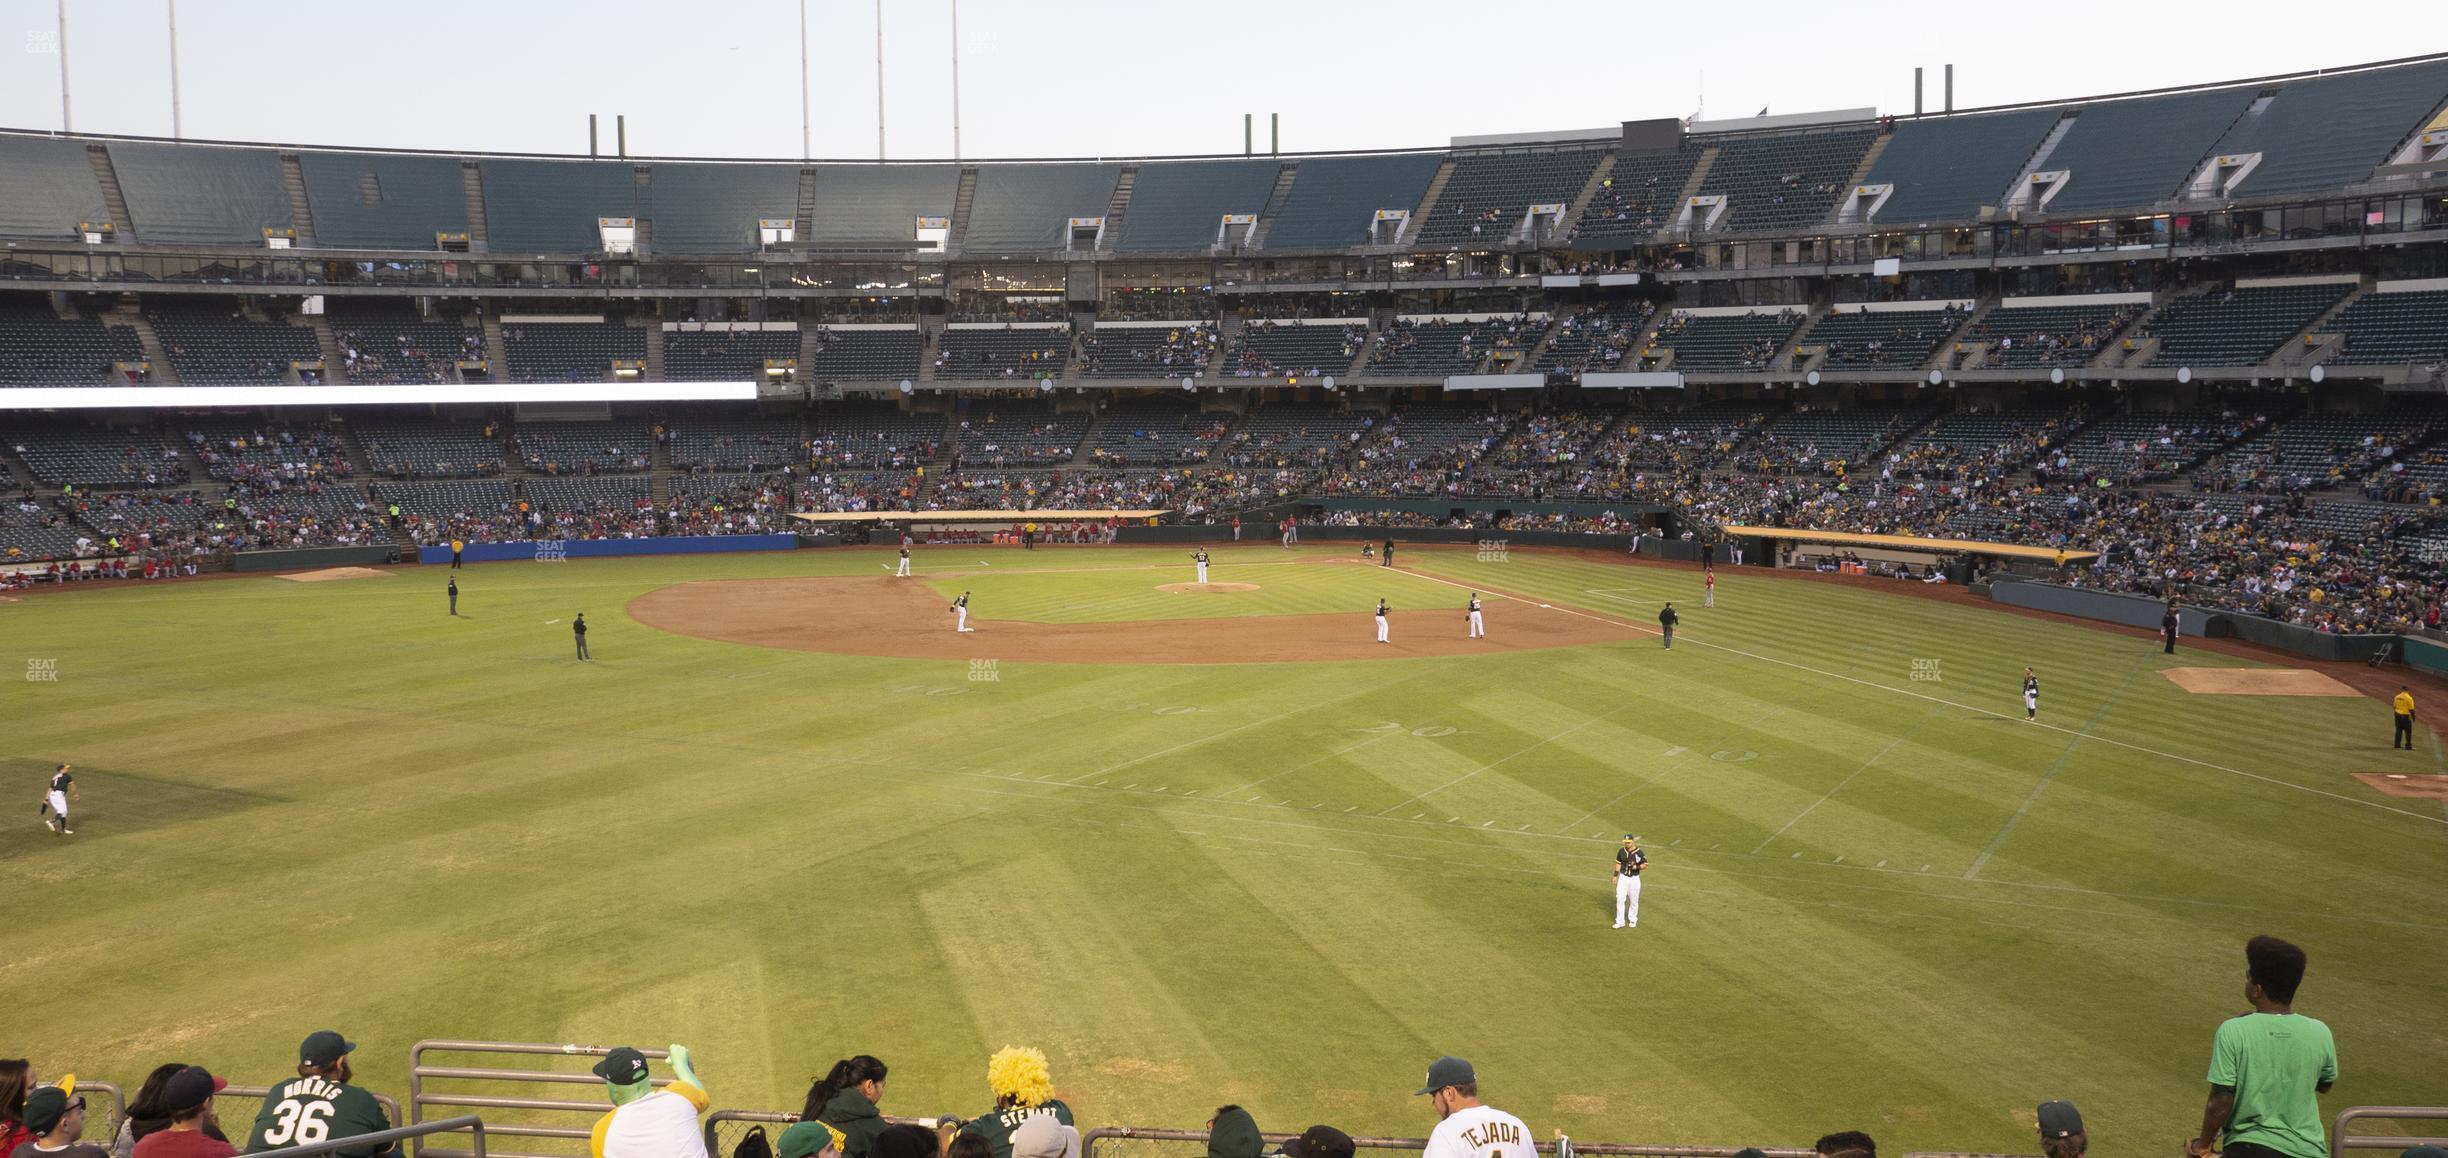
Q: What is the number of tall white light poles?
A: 5